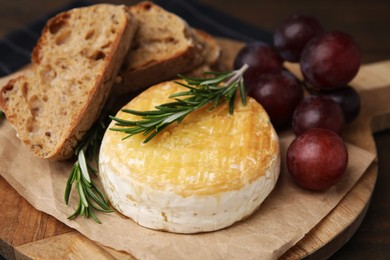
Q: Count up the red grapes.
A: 7